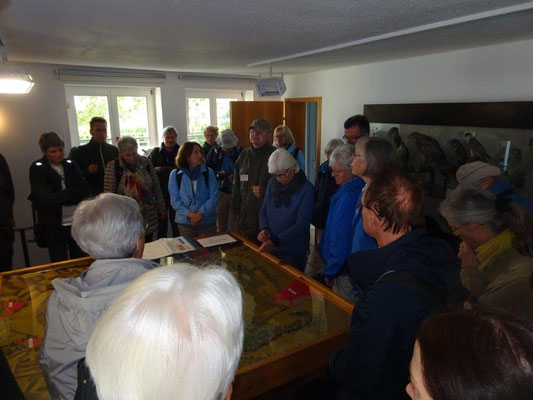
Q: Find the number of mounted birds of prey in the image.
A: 4